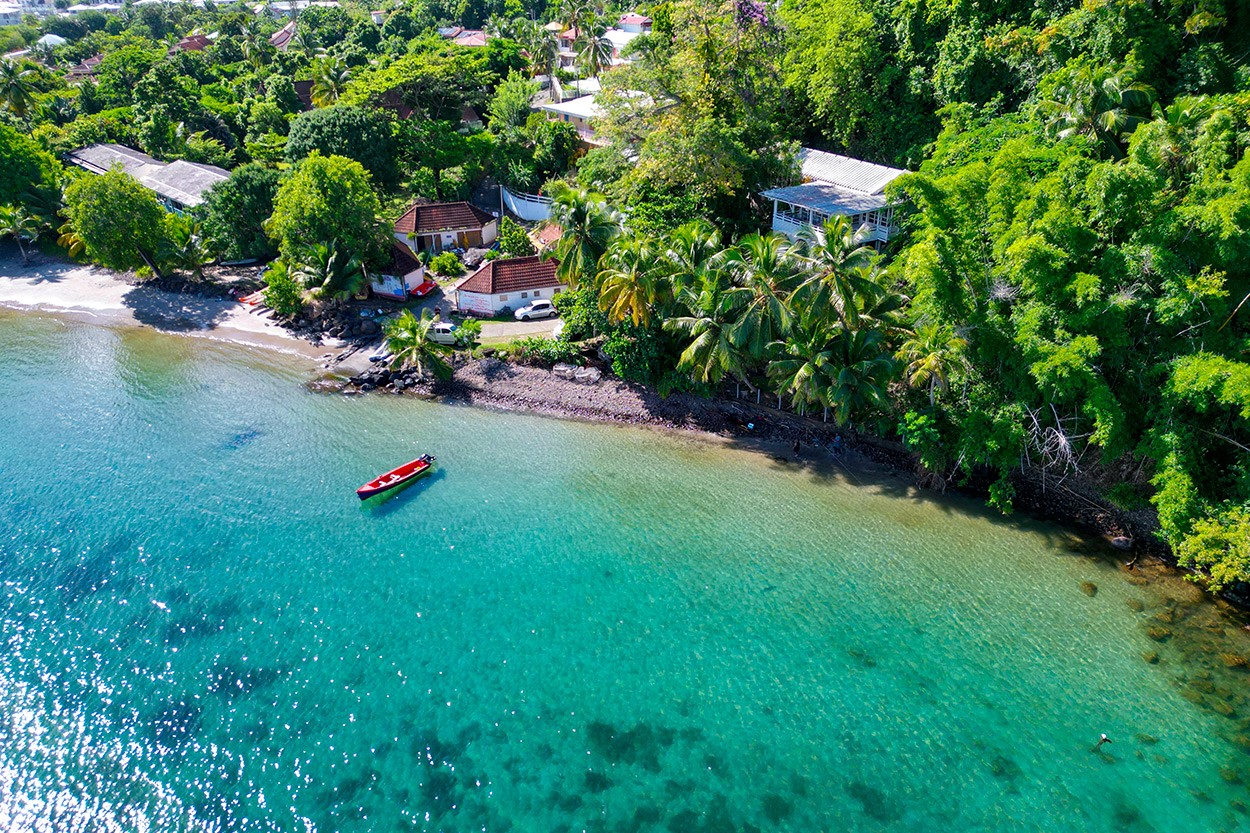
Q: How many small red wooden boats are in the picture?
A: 1